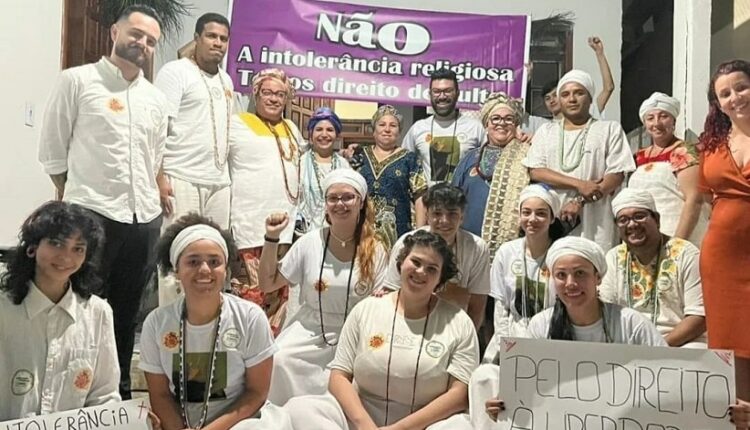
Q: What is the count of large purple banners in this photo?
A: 1